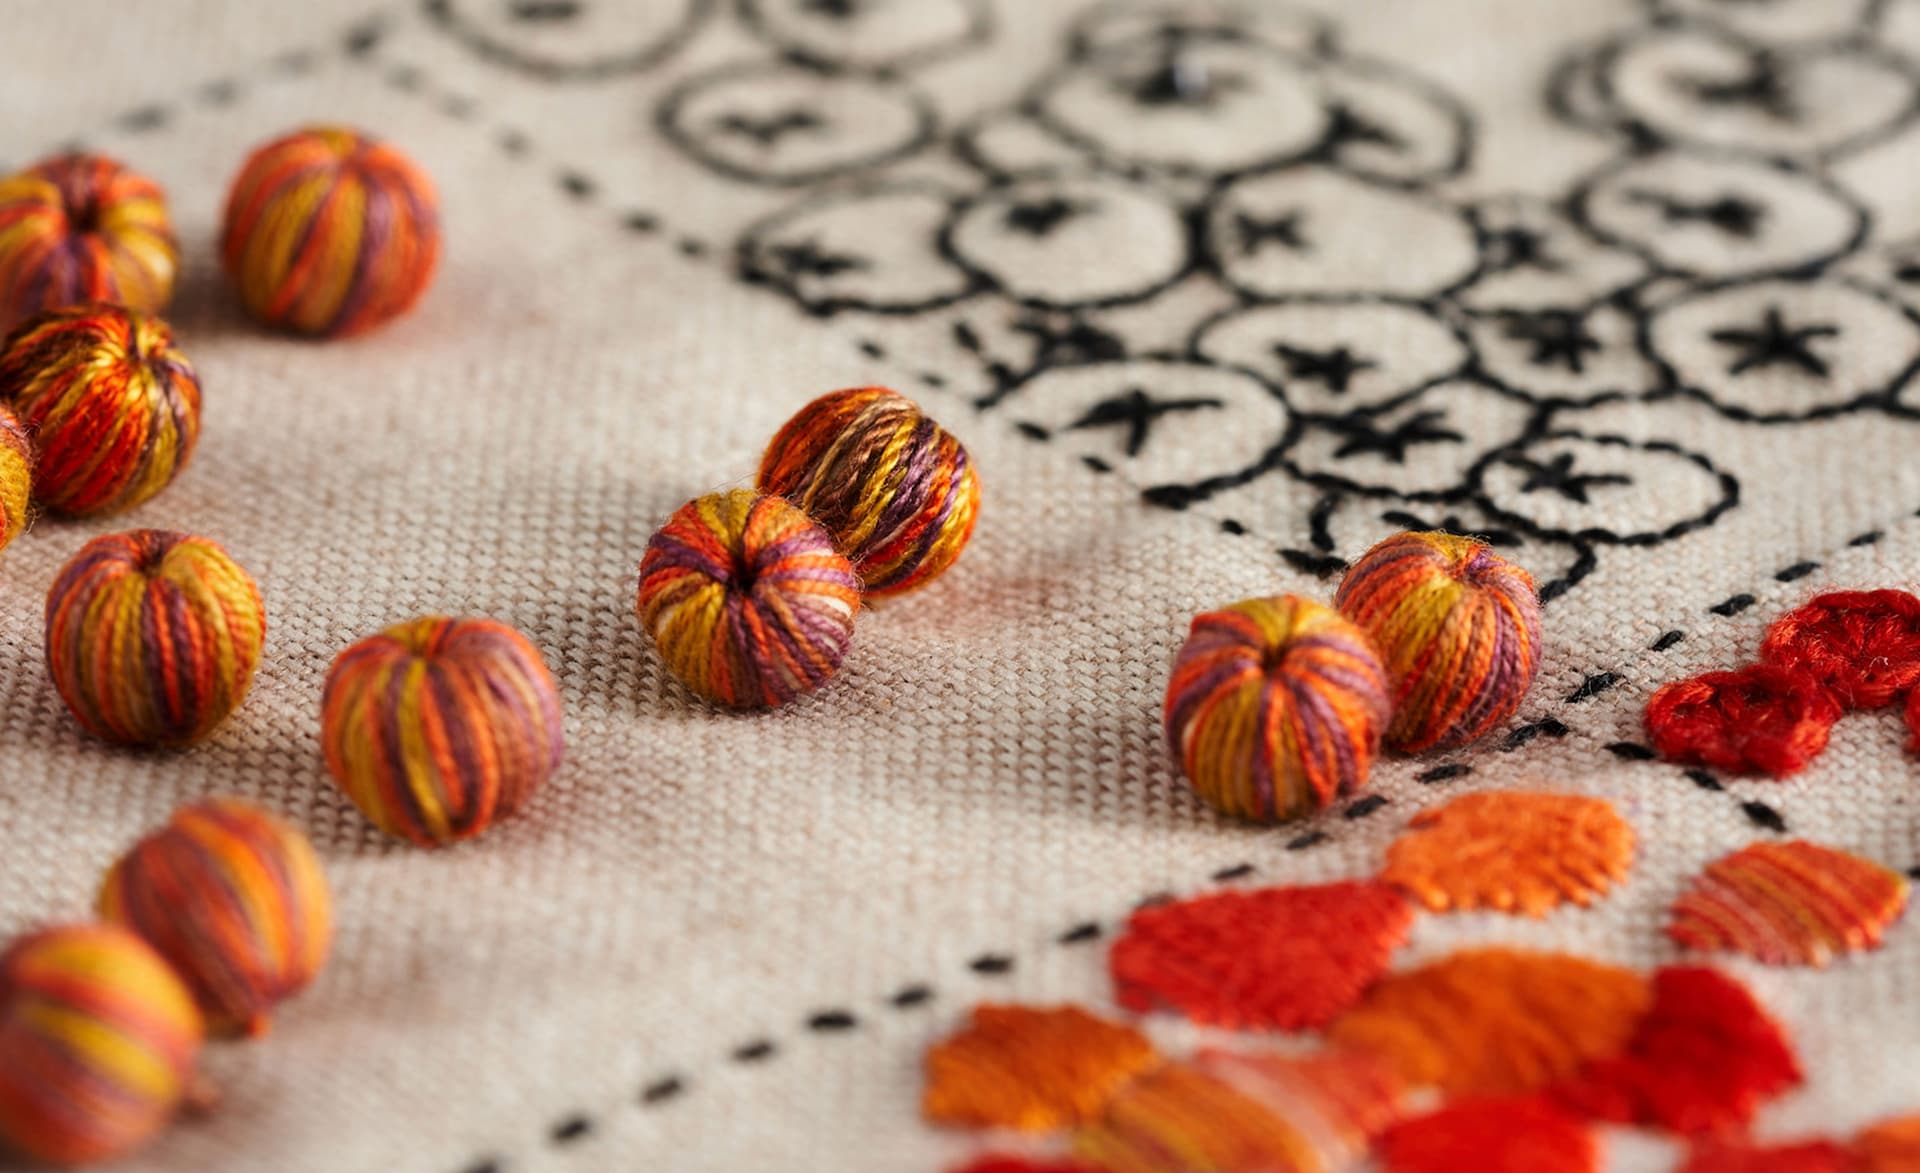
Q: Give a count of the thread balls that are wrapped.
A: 12